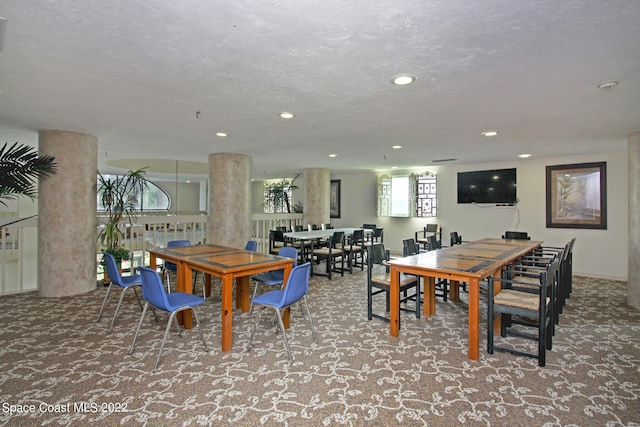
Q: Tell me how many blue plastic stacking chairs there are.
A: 6